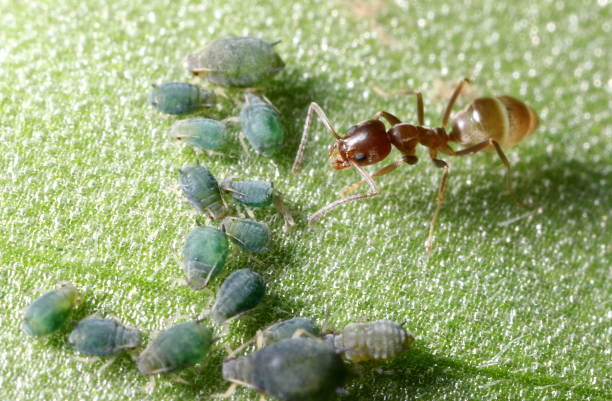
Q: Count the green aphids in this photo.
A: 14